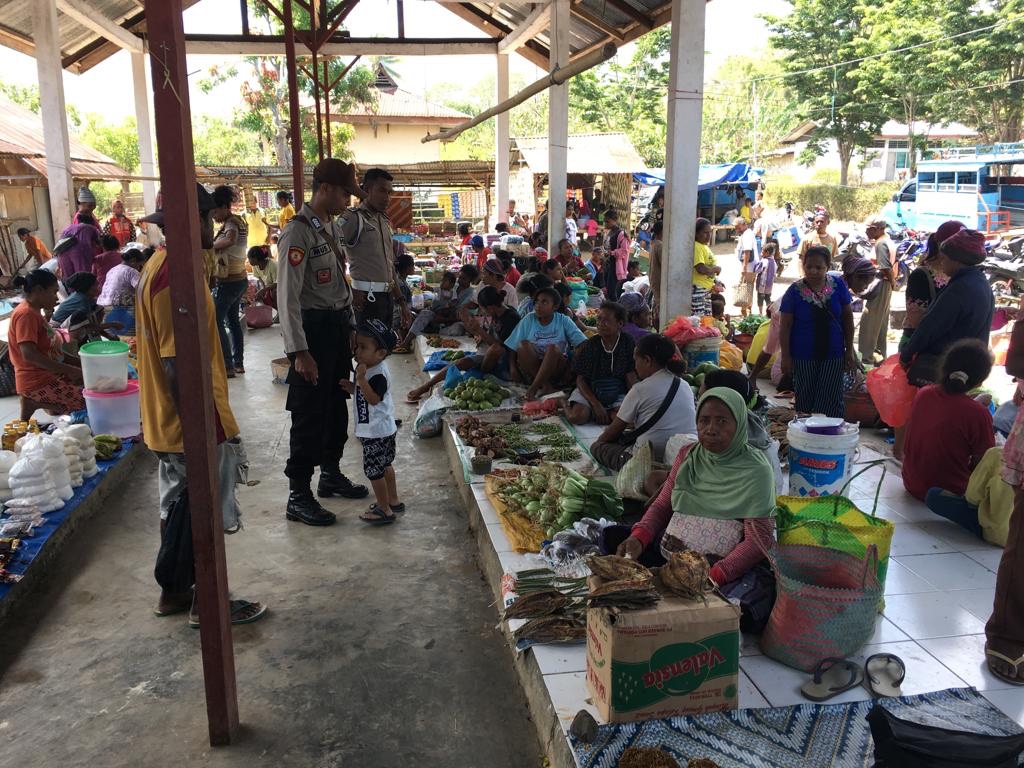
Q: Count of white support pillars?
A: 5